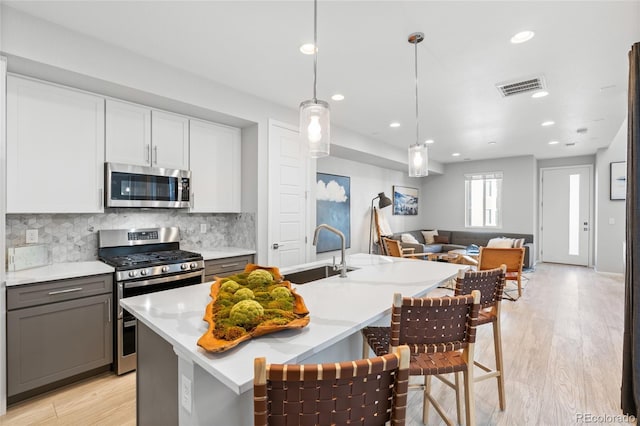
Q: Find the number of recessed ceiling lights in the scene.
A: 9